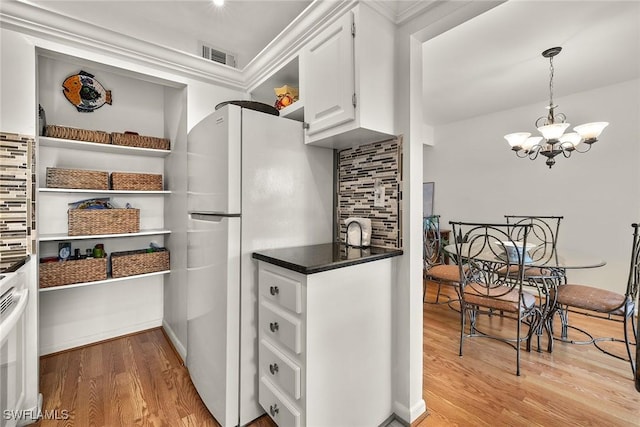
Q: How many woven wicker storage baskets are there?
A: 7